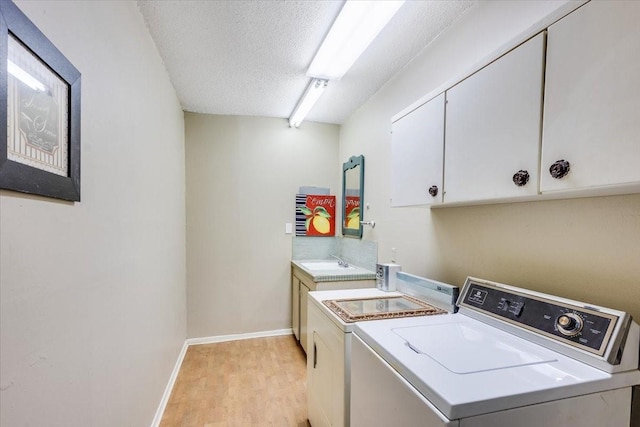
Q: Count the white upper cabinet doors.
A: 3